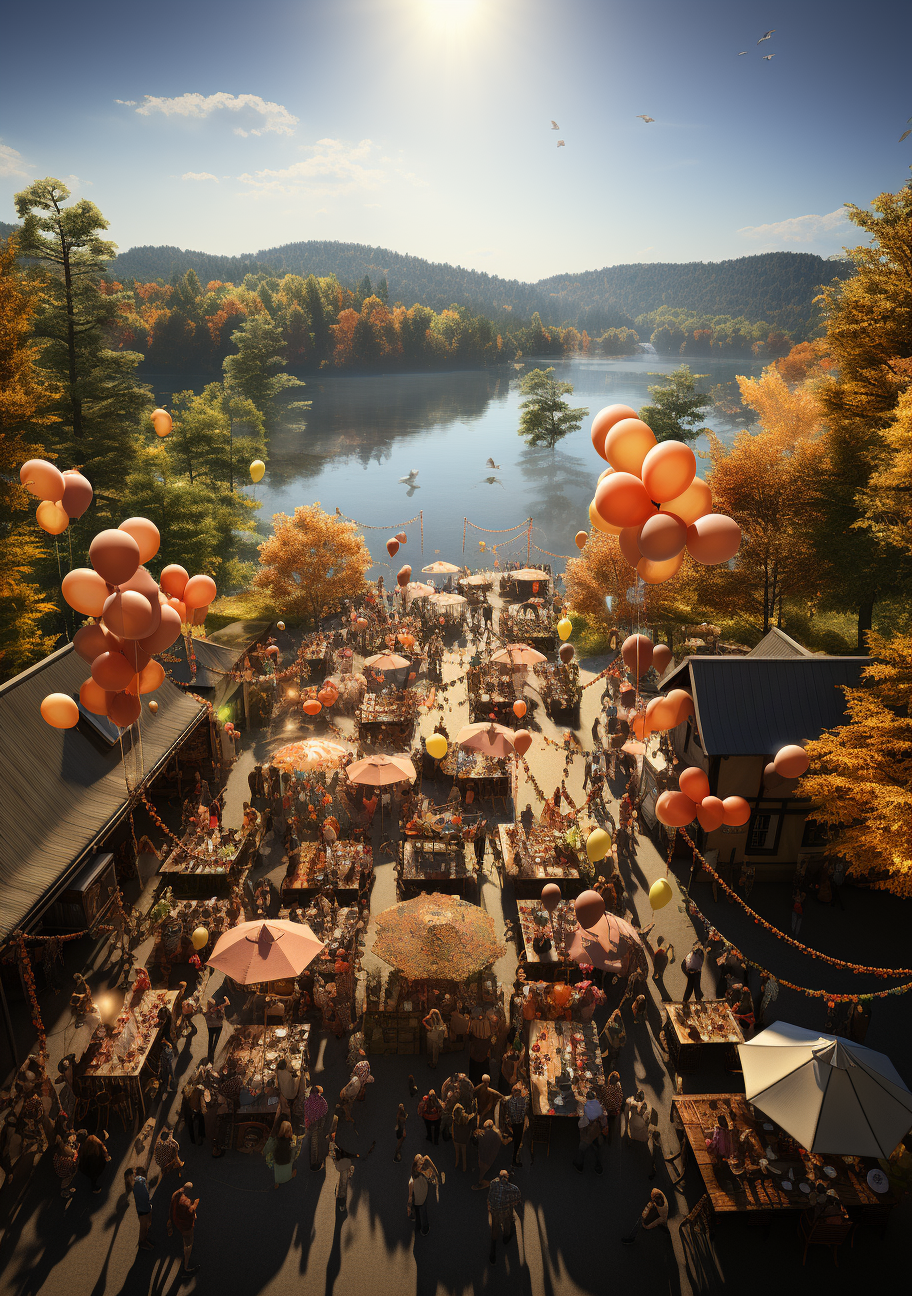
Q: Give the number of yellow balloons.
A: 6